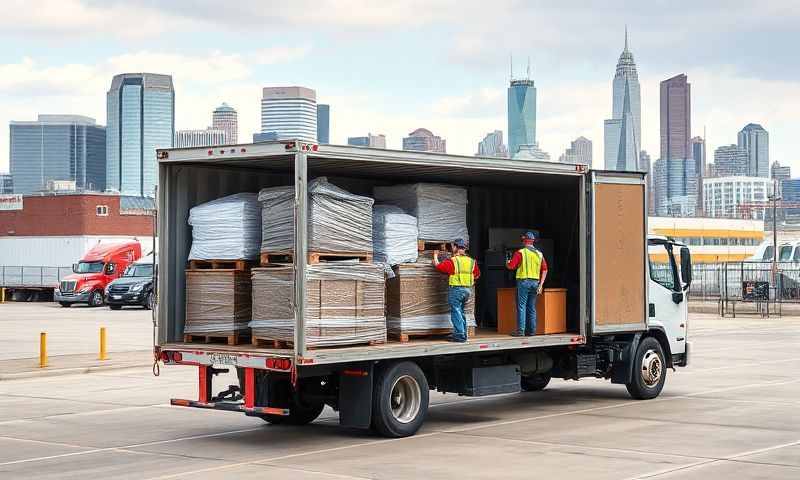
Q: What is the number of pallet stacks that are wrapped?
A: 7